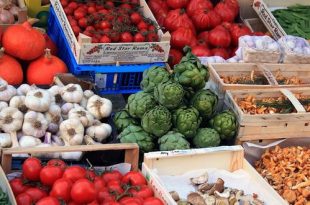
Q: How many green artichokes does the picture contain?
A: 12